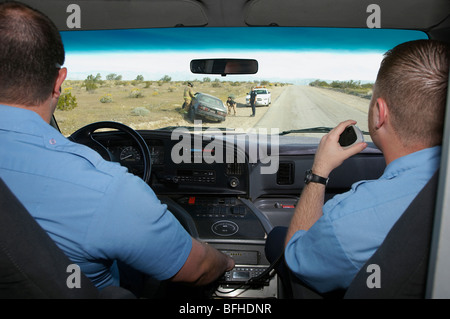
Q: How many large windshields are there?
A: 1